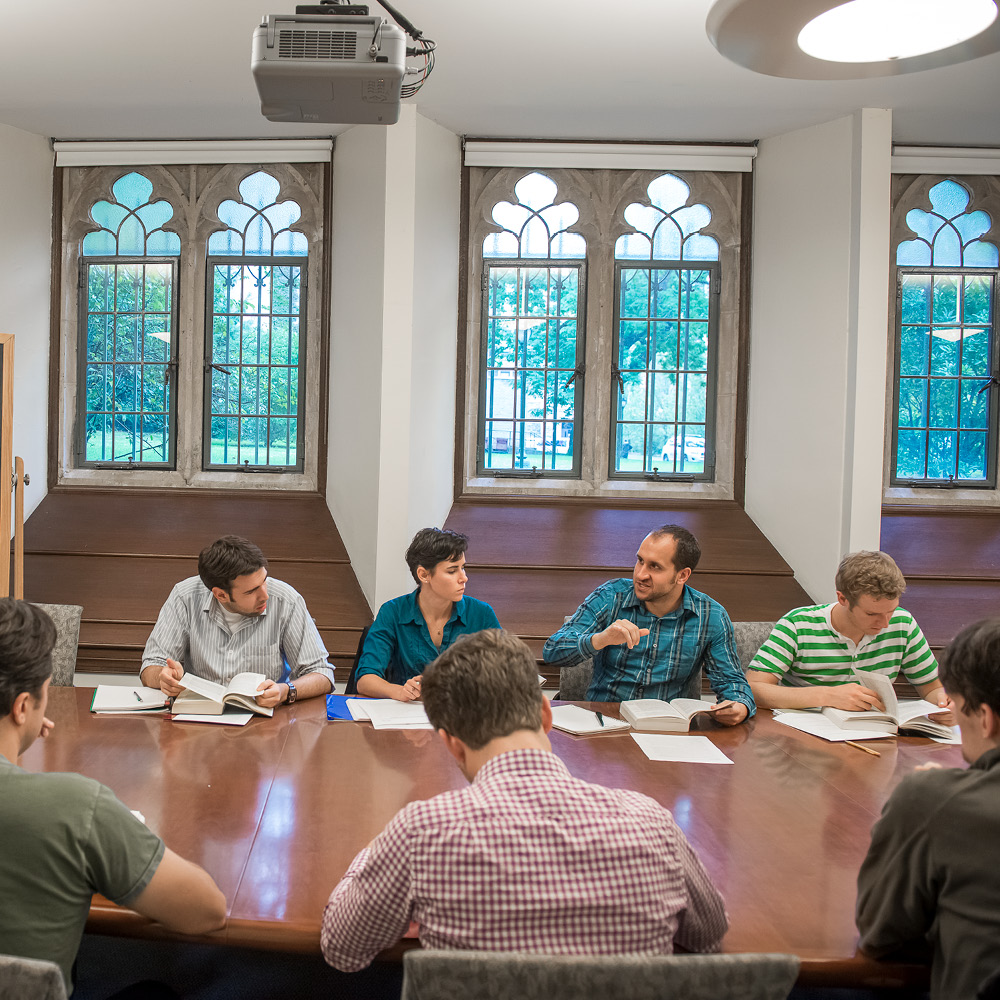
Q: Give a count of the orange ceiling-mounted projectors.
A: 0